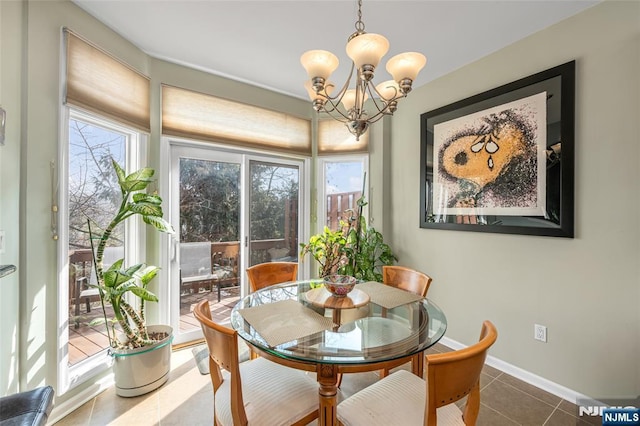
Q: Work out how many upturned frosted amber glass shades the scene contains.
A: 6